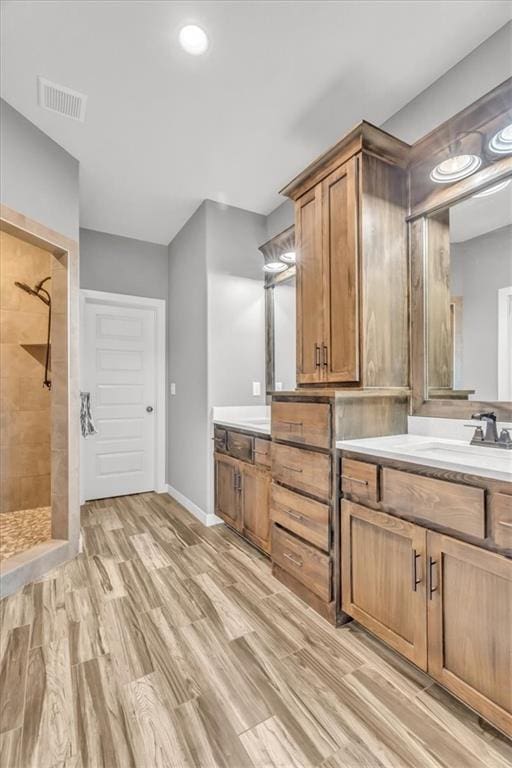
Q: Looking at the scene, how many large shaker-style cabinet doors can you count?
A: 6